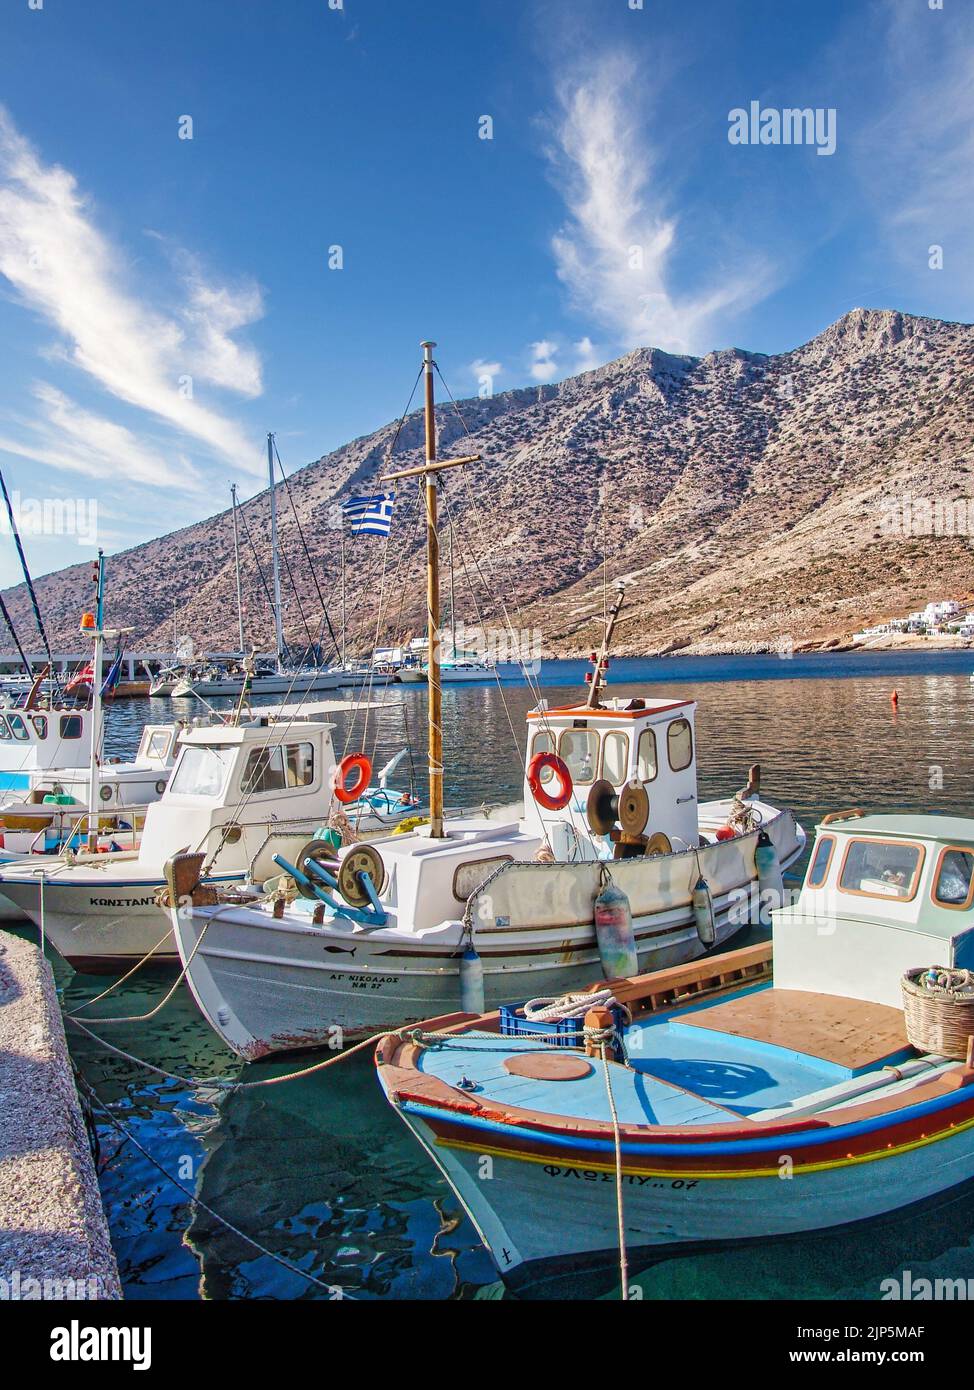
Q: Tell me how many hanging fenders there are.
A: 4